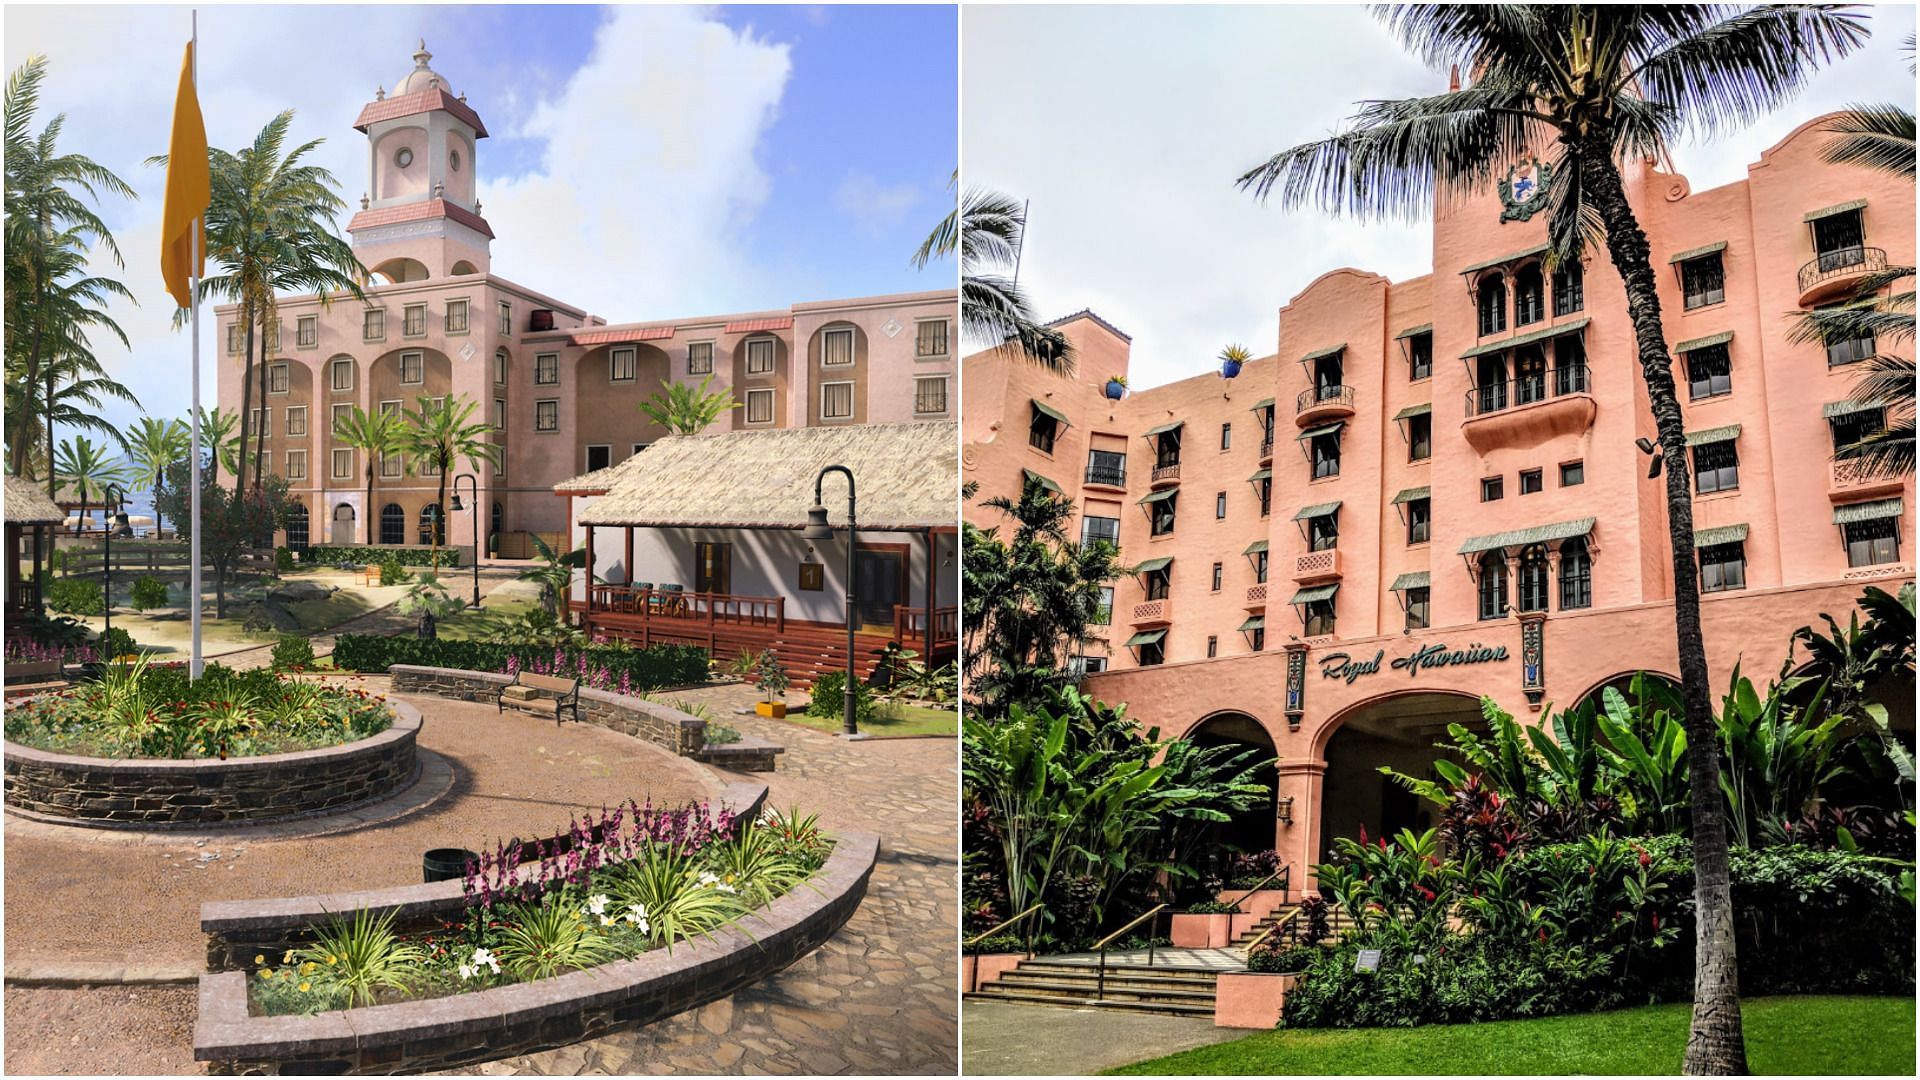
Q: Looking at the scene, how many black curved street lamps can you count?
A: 3